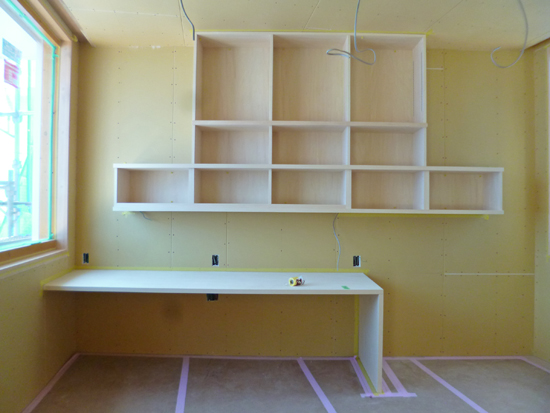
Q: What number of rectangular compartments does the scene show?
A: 11